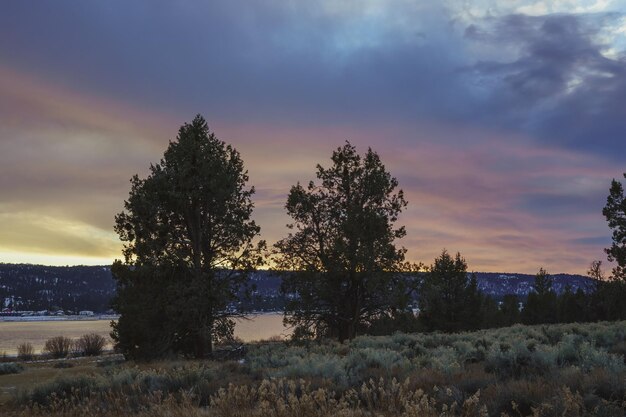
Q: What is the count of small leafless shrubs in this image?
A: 3